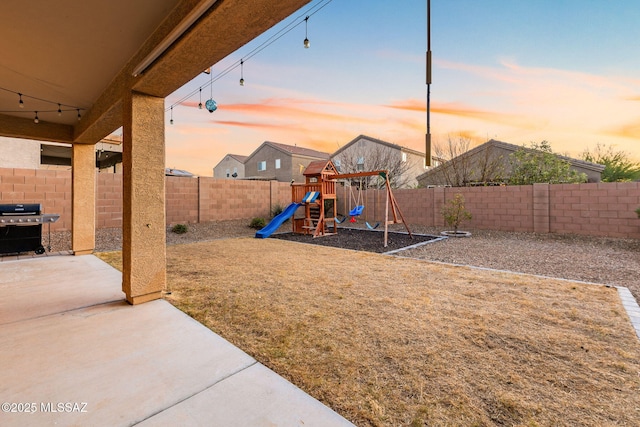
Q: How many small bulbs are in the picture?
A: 8